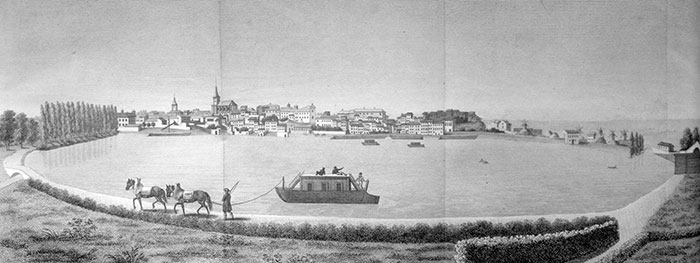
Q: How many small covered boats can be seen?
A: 2